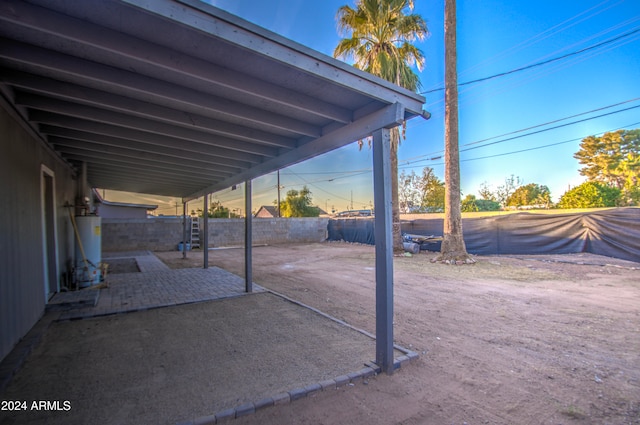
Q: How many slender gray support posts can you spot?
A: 4